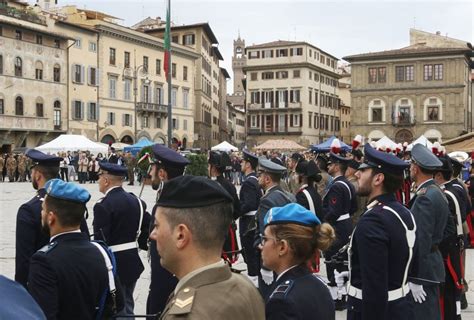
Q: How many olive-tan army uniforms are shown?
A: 1